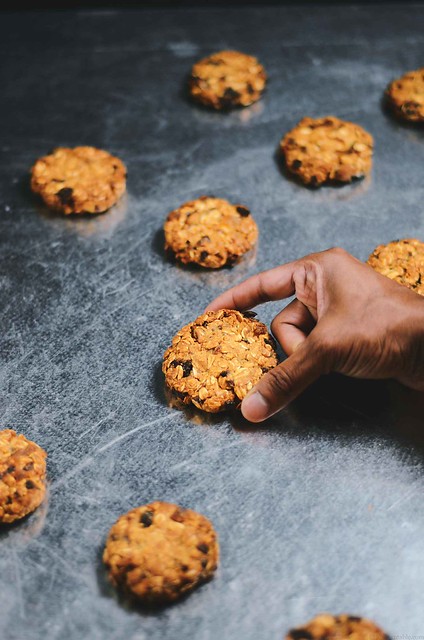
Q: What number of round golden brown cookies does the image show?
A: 10